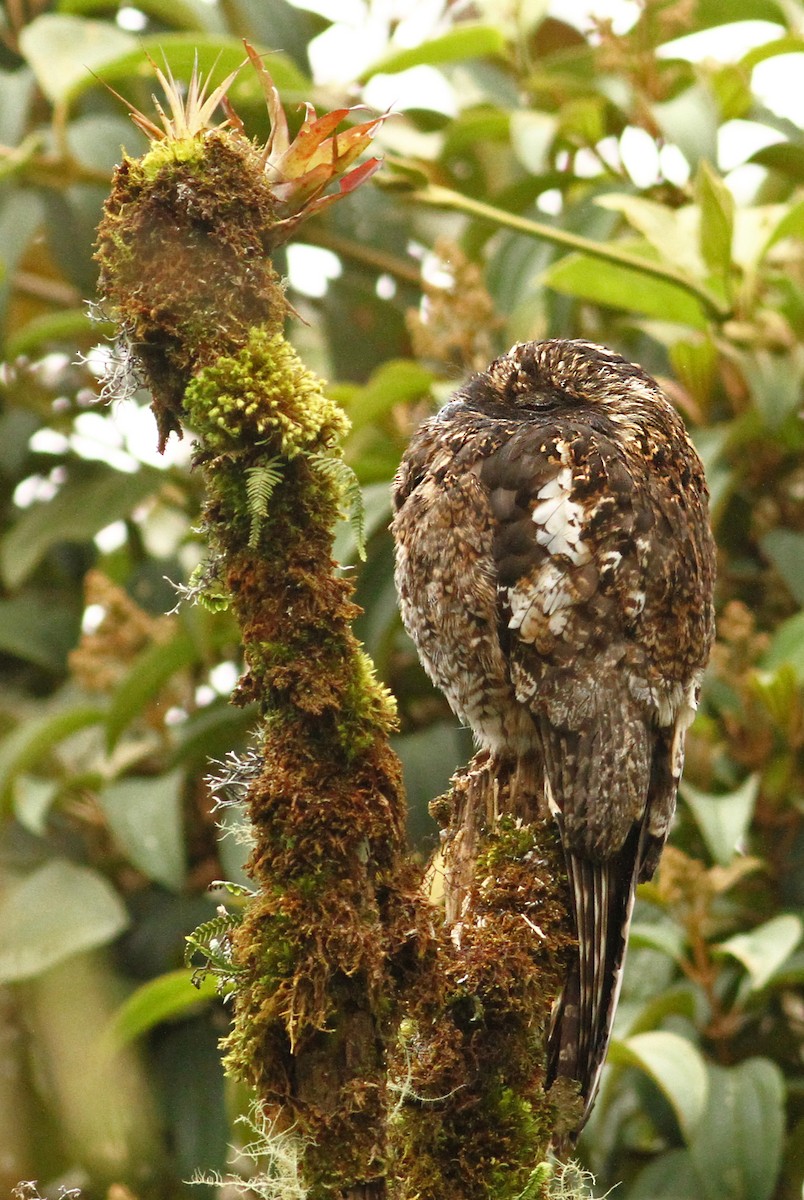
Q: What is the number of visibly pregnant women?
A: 0